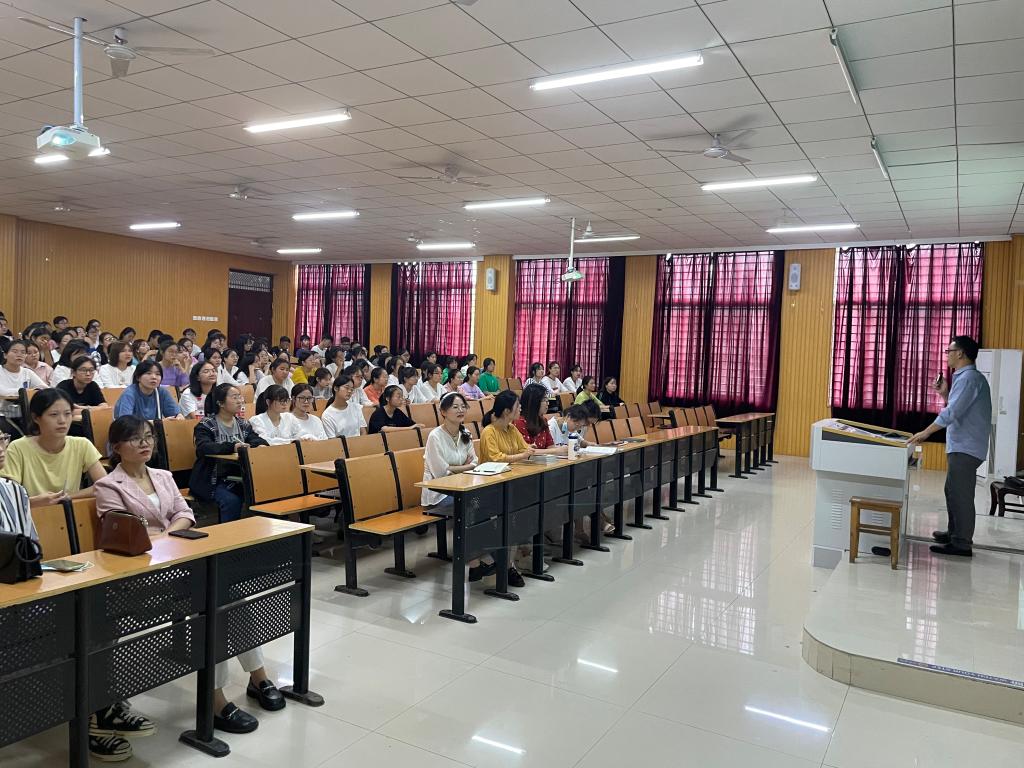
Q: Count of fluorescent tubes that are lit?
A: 11